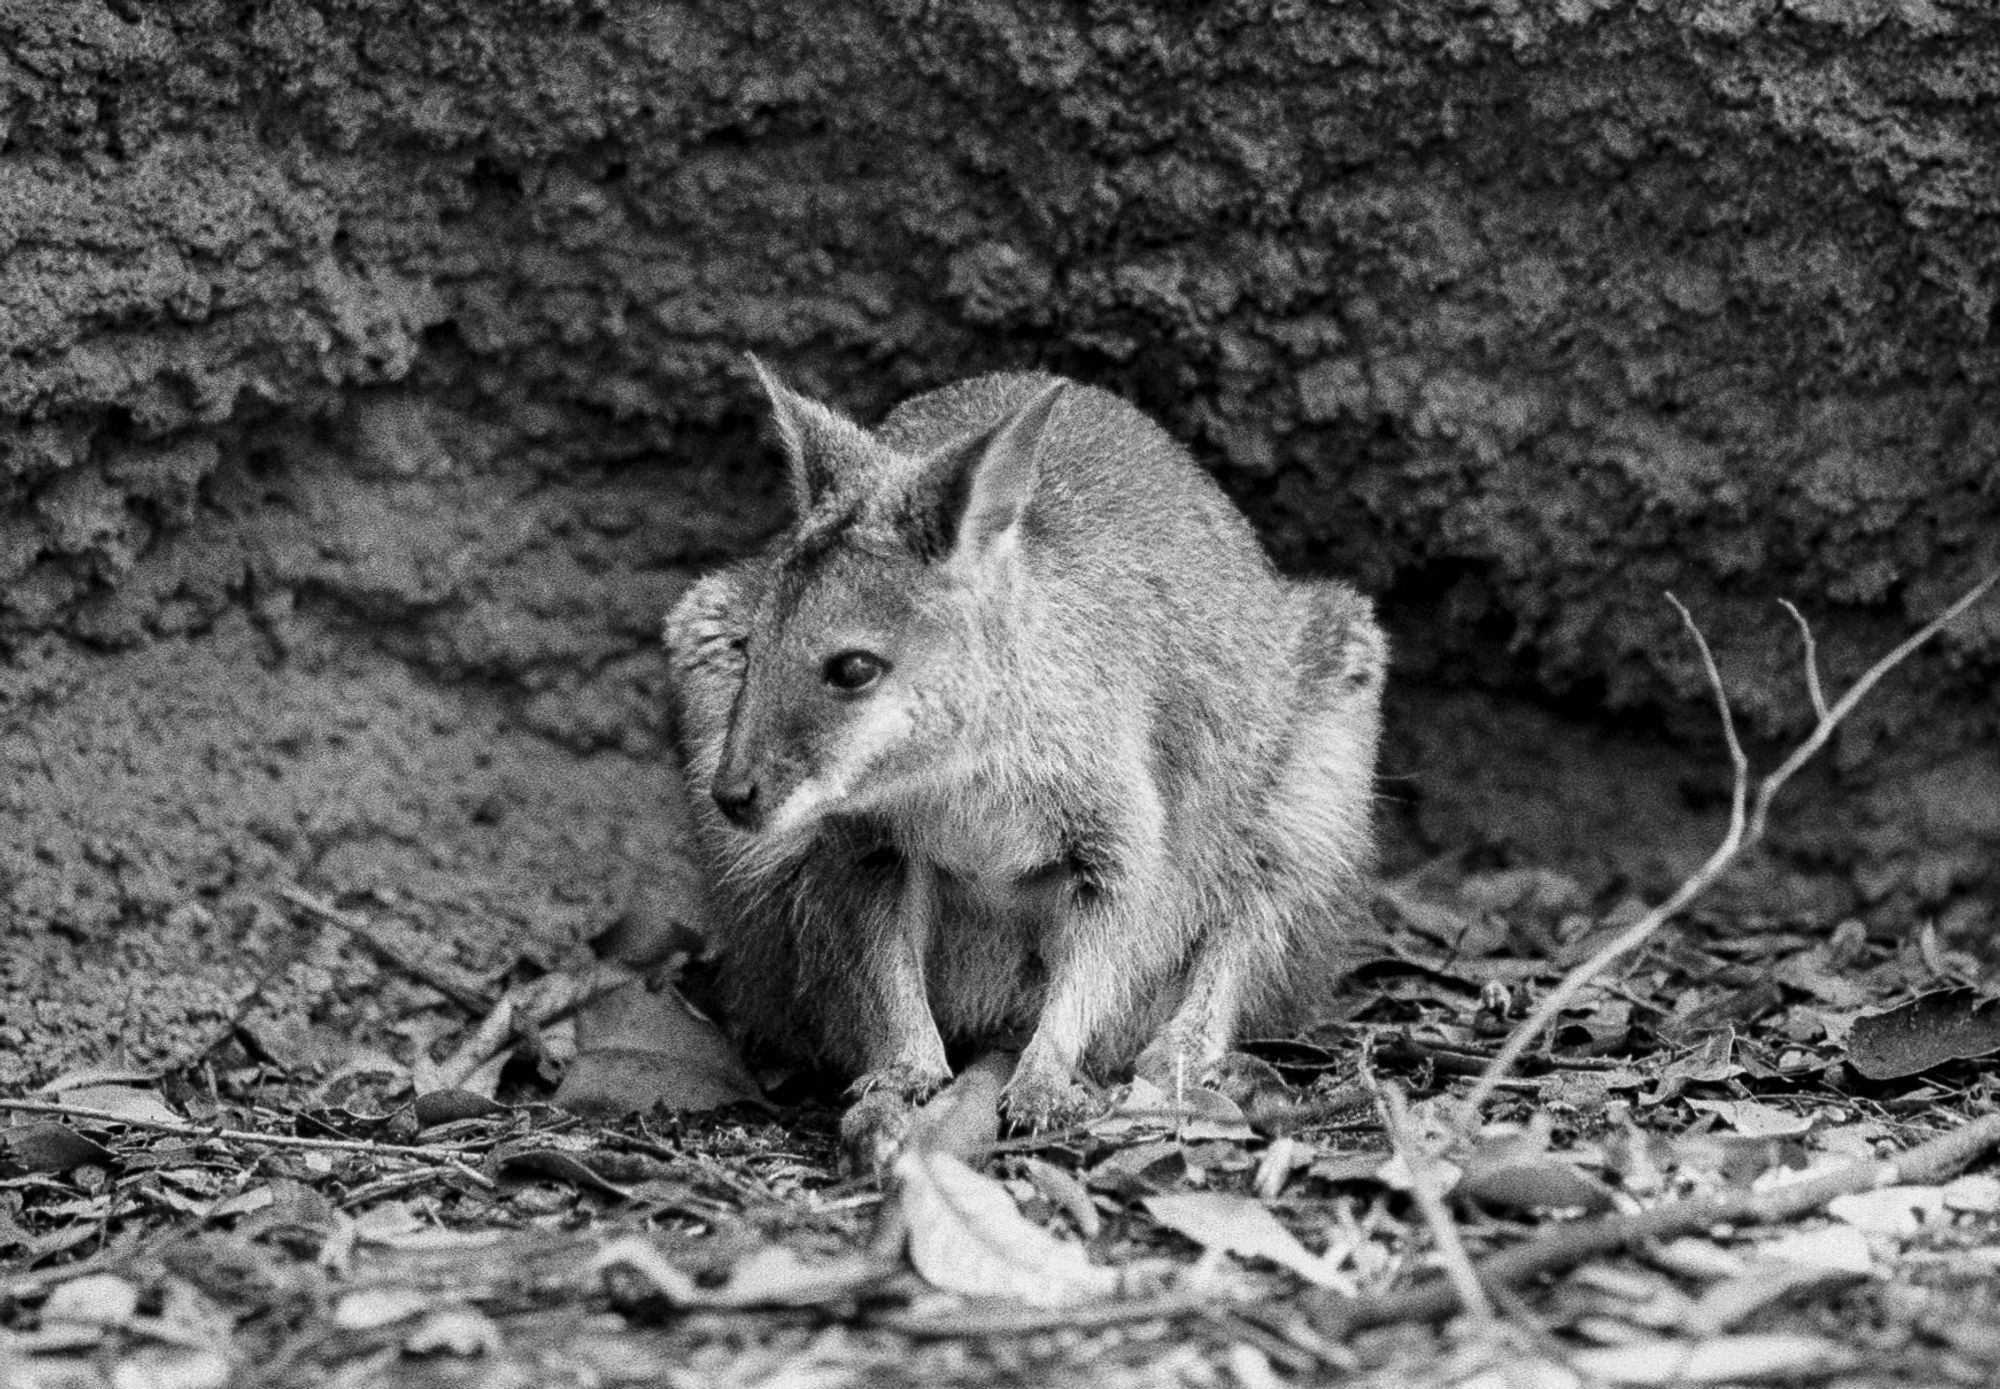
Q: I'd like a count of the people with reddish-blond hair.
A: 0